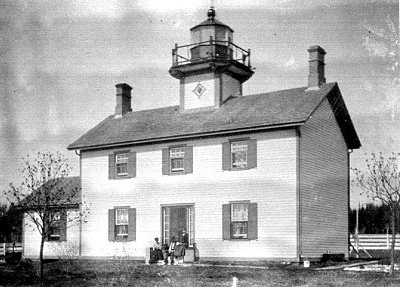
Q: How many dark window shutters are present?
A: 12